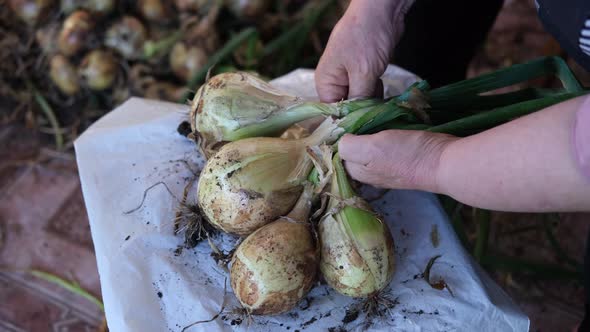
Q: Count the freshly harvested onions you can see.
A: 4